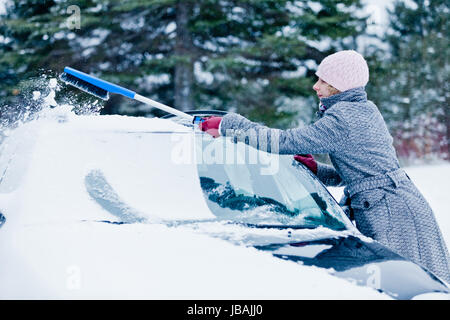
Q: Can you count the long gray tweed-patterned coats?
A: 1